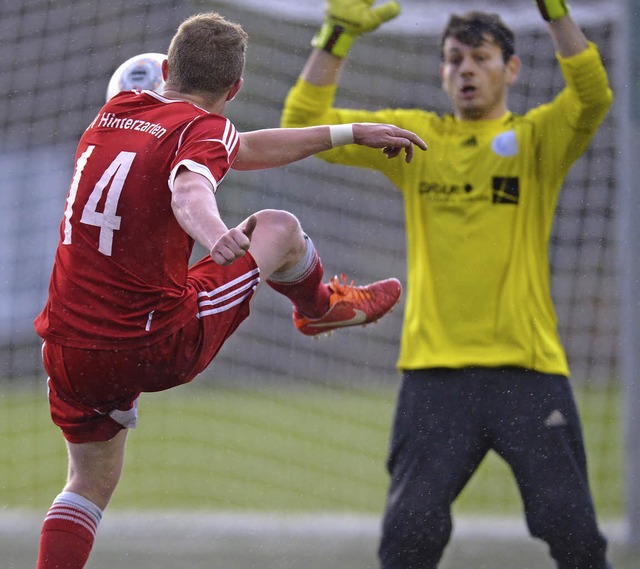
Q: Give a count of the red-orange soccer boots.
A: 1